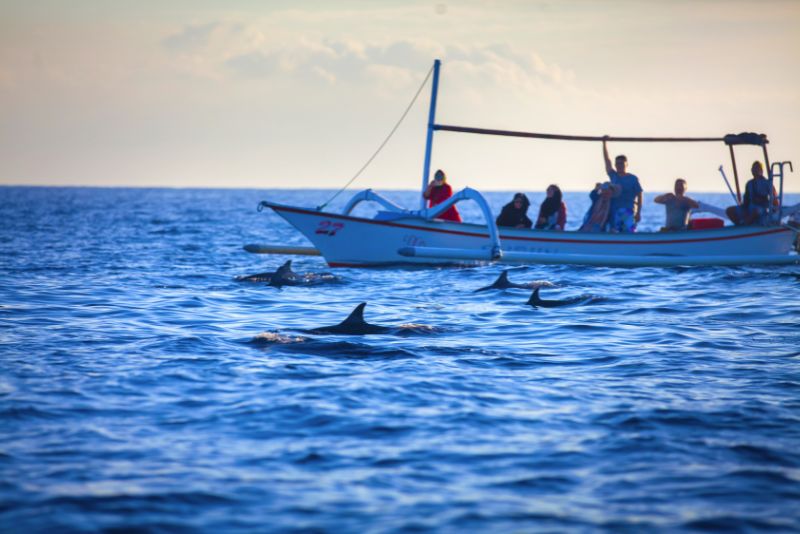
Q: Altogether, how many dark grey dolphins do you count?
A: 4